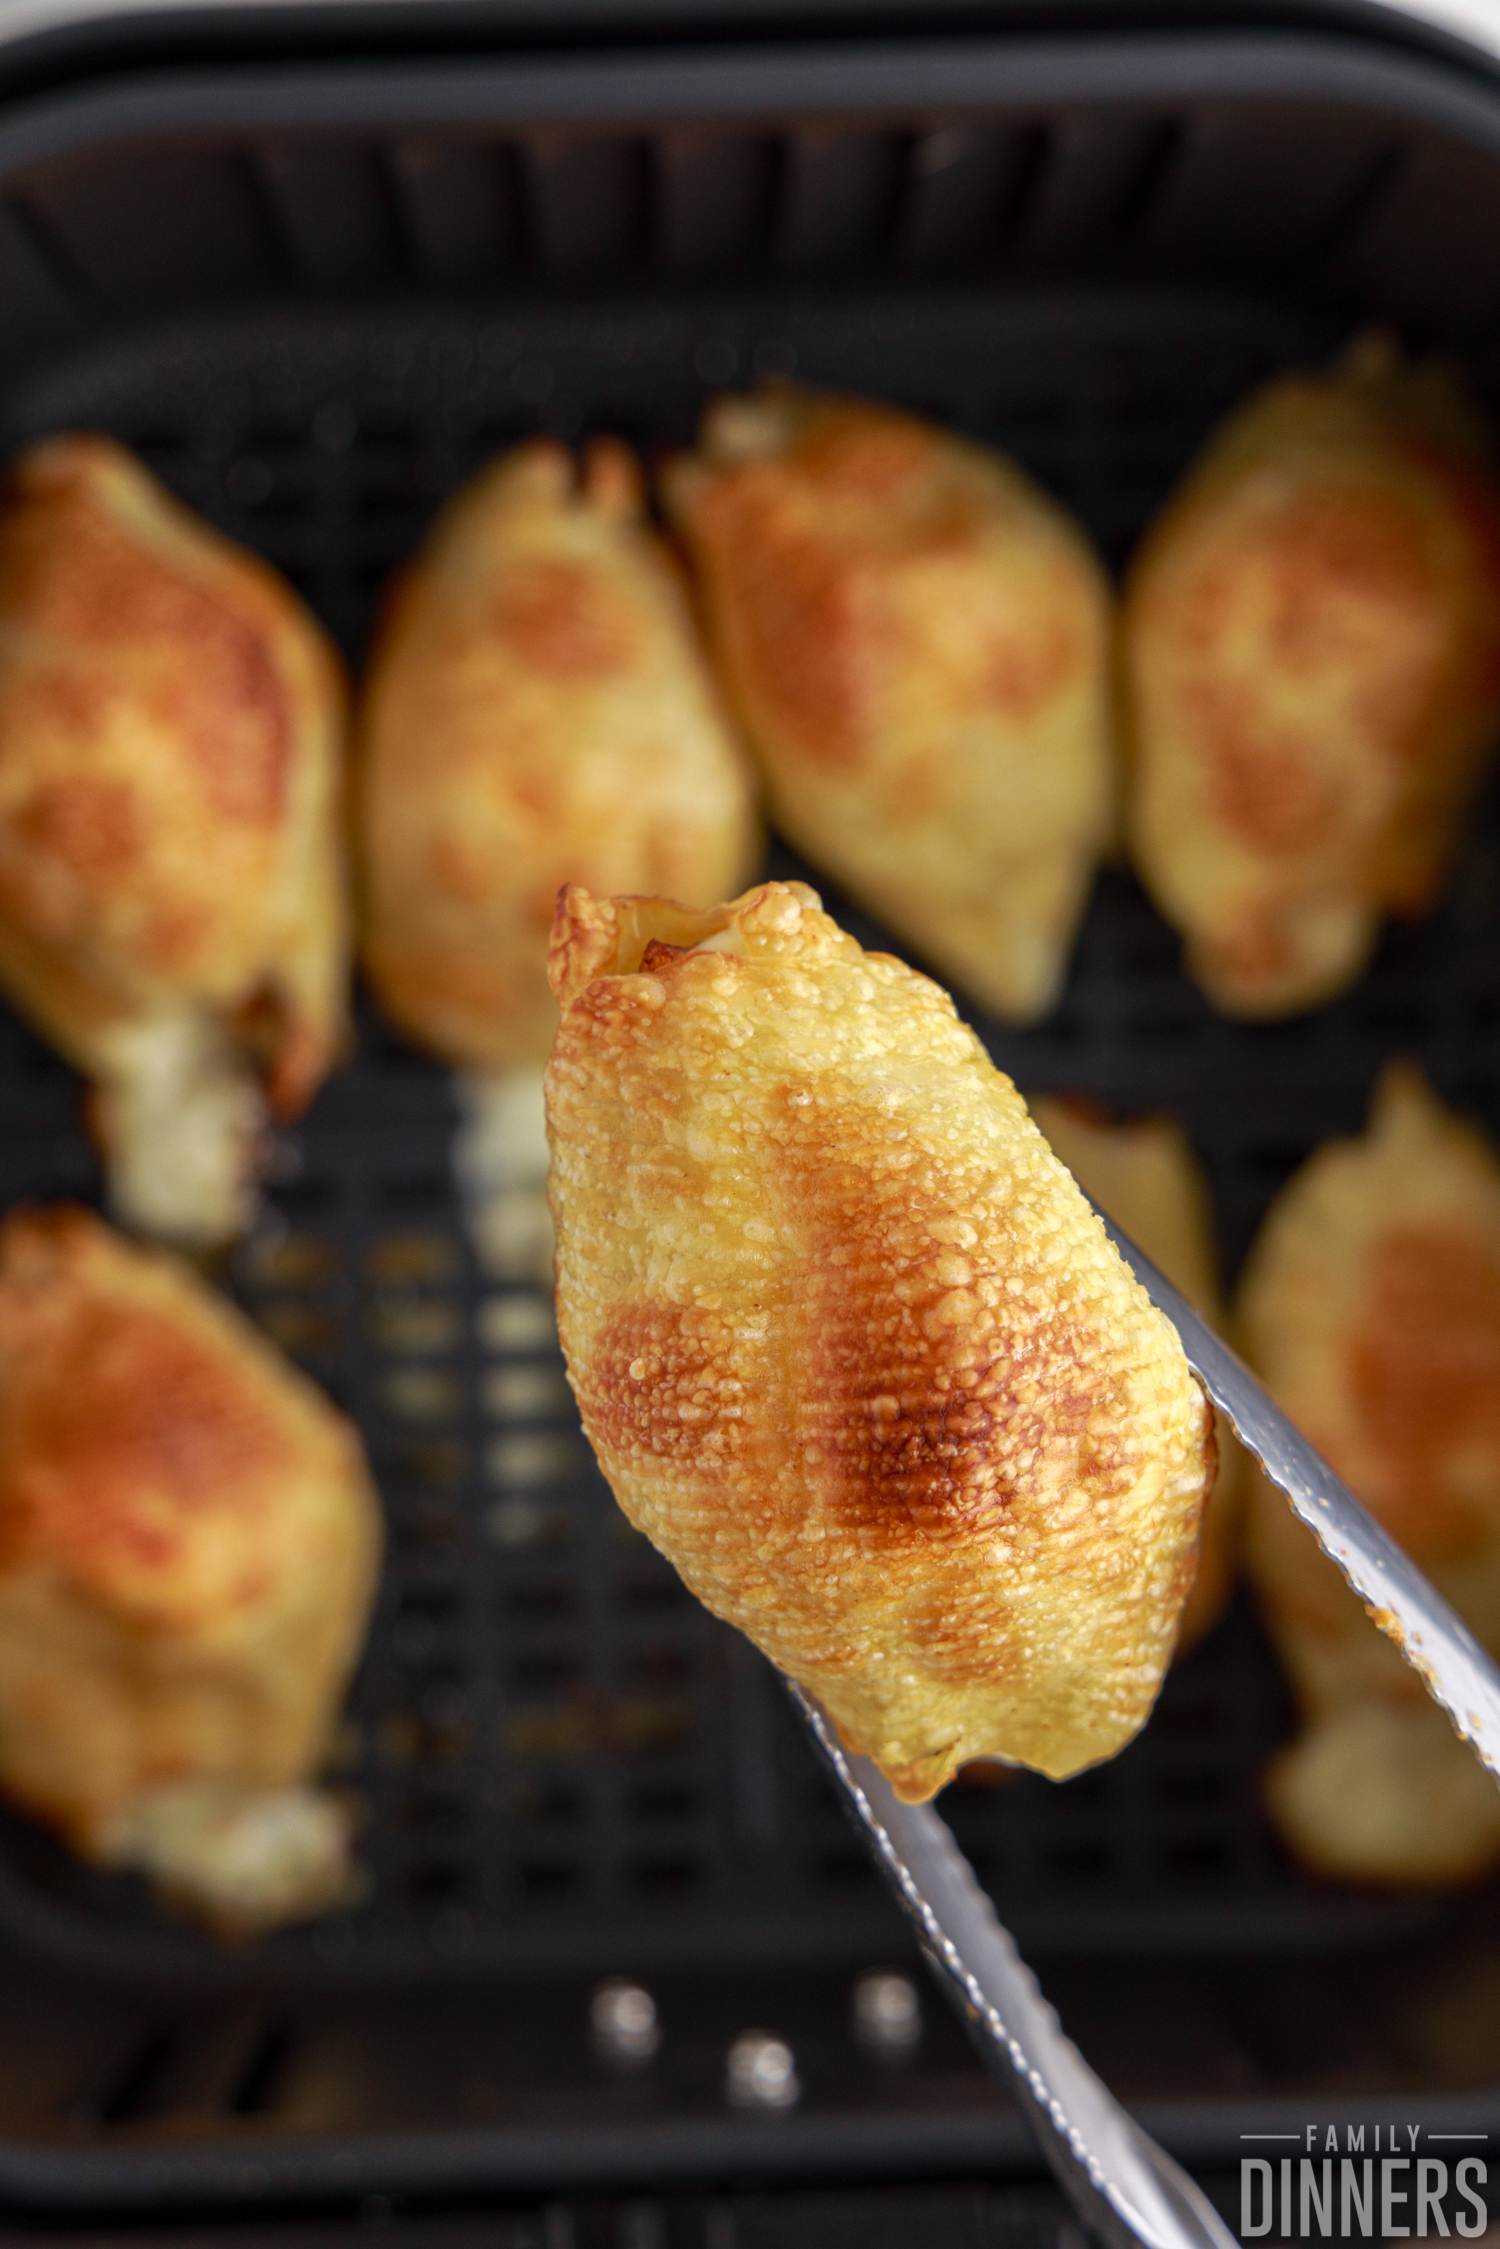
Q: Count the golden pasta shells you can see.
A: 8